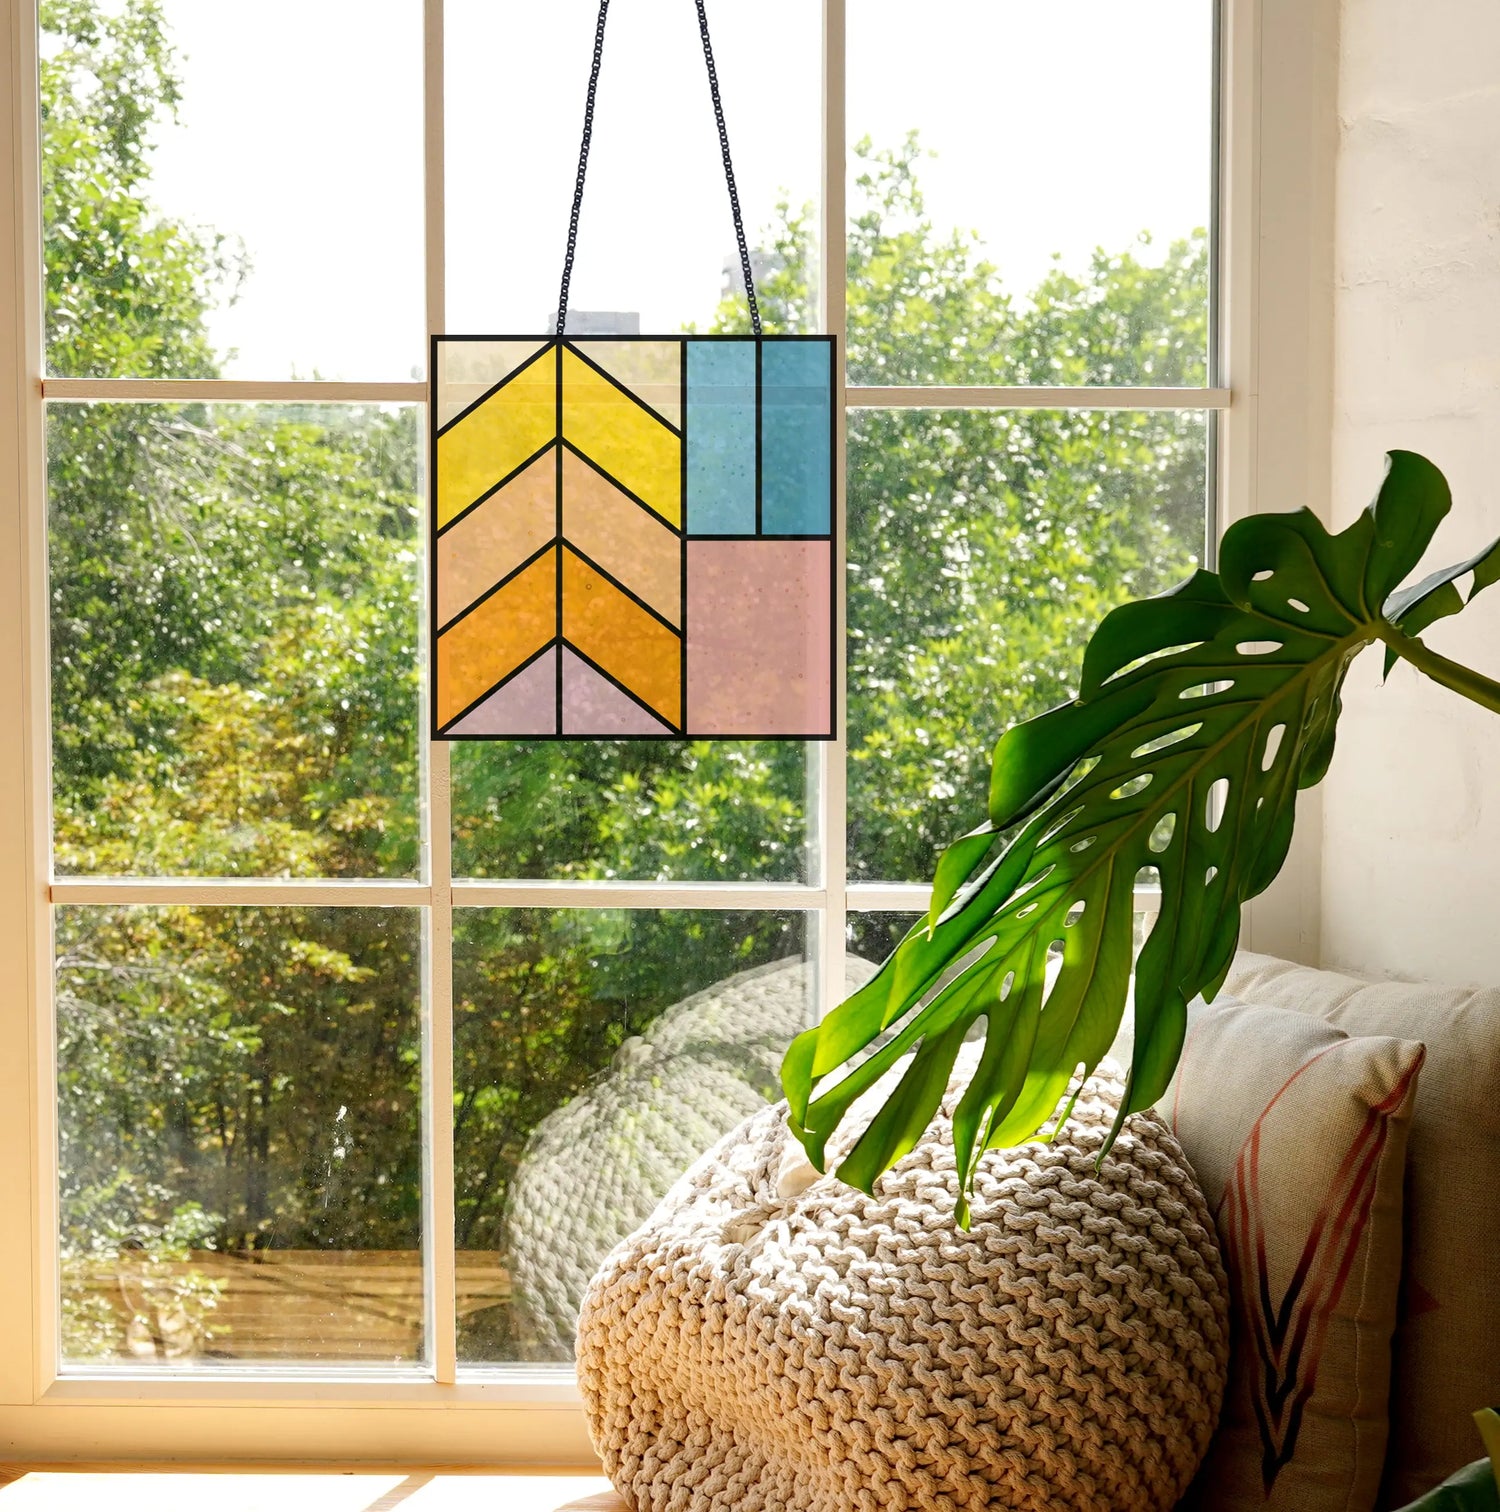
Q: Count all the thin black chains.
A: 2